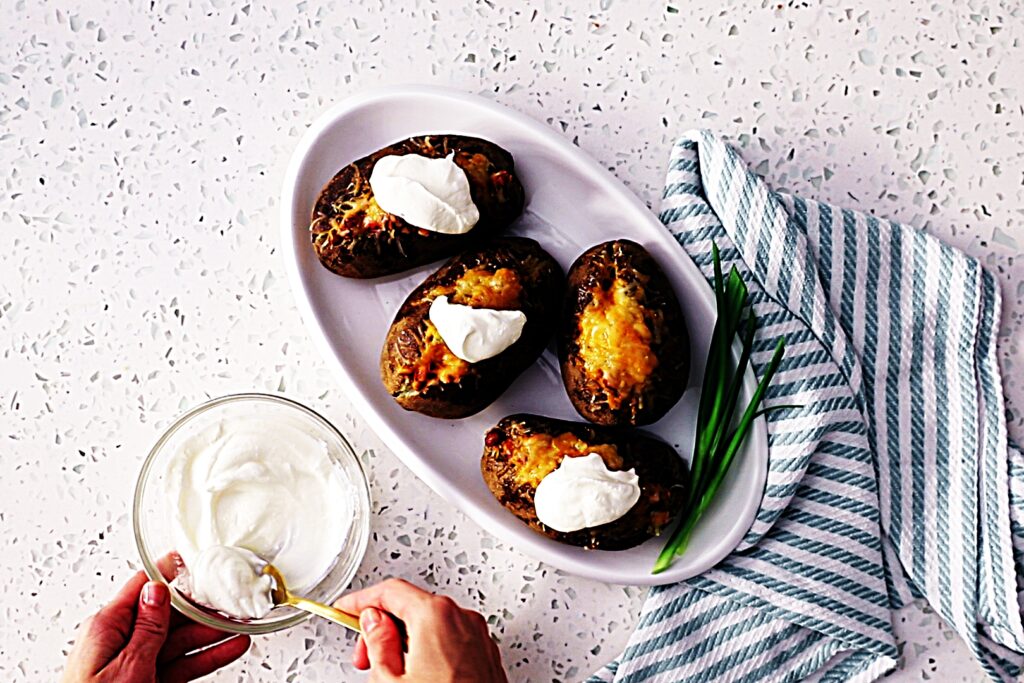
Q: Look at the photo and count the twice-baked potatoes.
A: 4